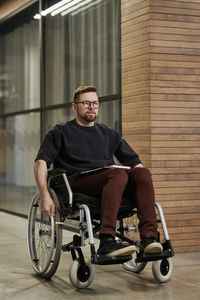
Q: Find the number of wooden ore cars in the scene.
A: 0